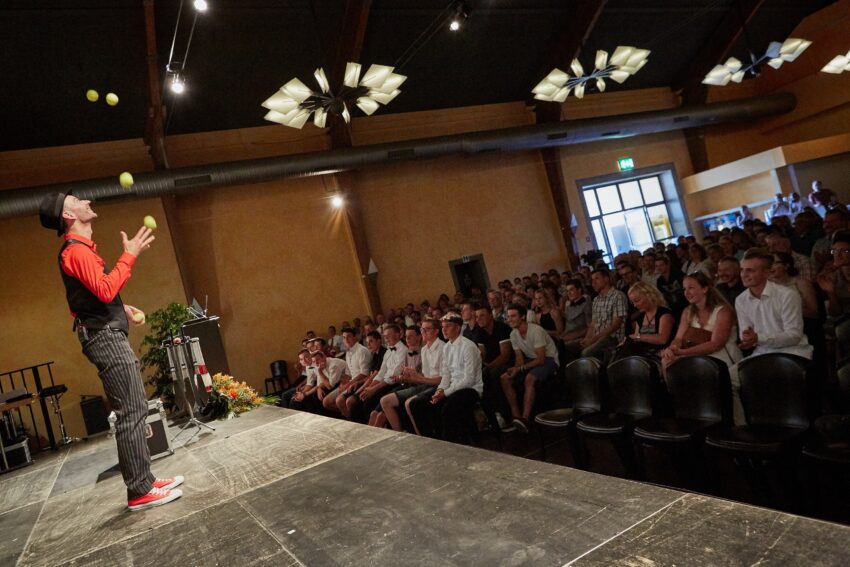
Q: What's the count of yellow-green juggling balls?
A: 5